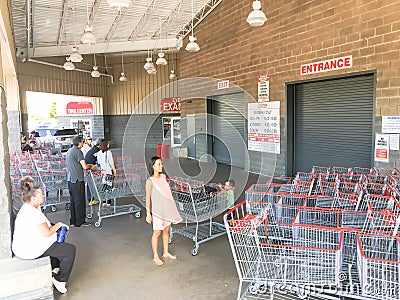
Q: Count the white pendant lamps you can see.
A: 12